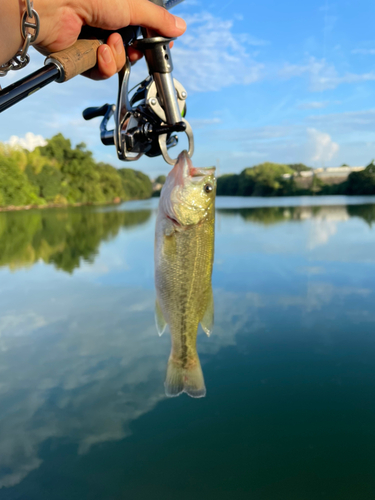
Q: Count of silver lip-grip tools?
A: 1